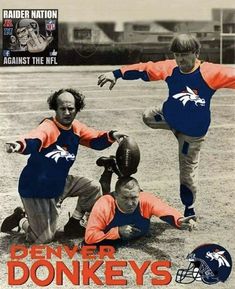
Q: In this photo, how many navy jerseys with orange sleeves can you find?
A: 3